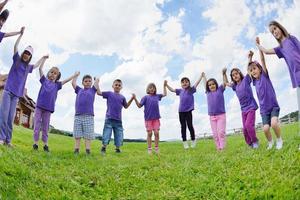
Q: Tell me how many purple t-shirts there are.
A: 11